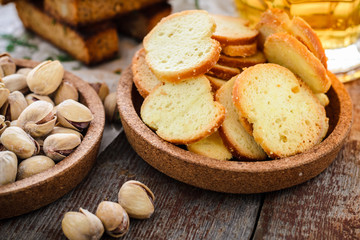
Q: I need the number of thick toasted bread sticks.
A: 3